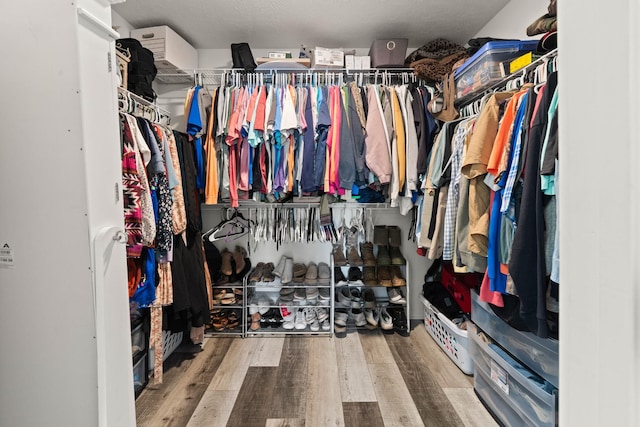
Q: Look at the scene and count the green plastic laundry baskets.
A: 0